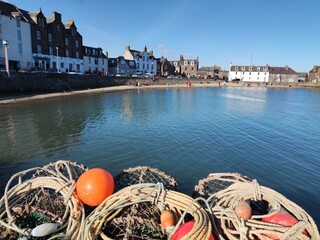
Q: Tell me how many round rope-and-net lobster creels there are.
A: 3